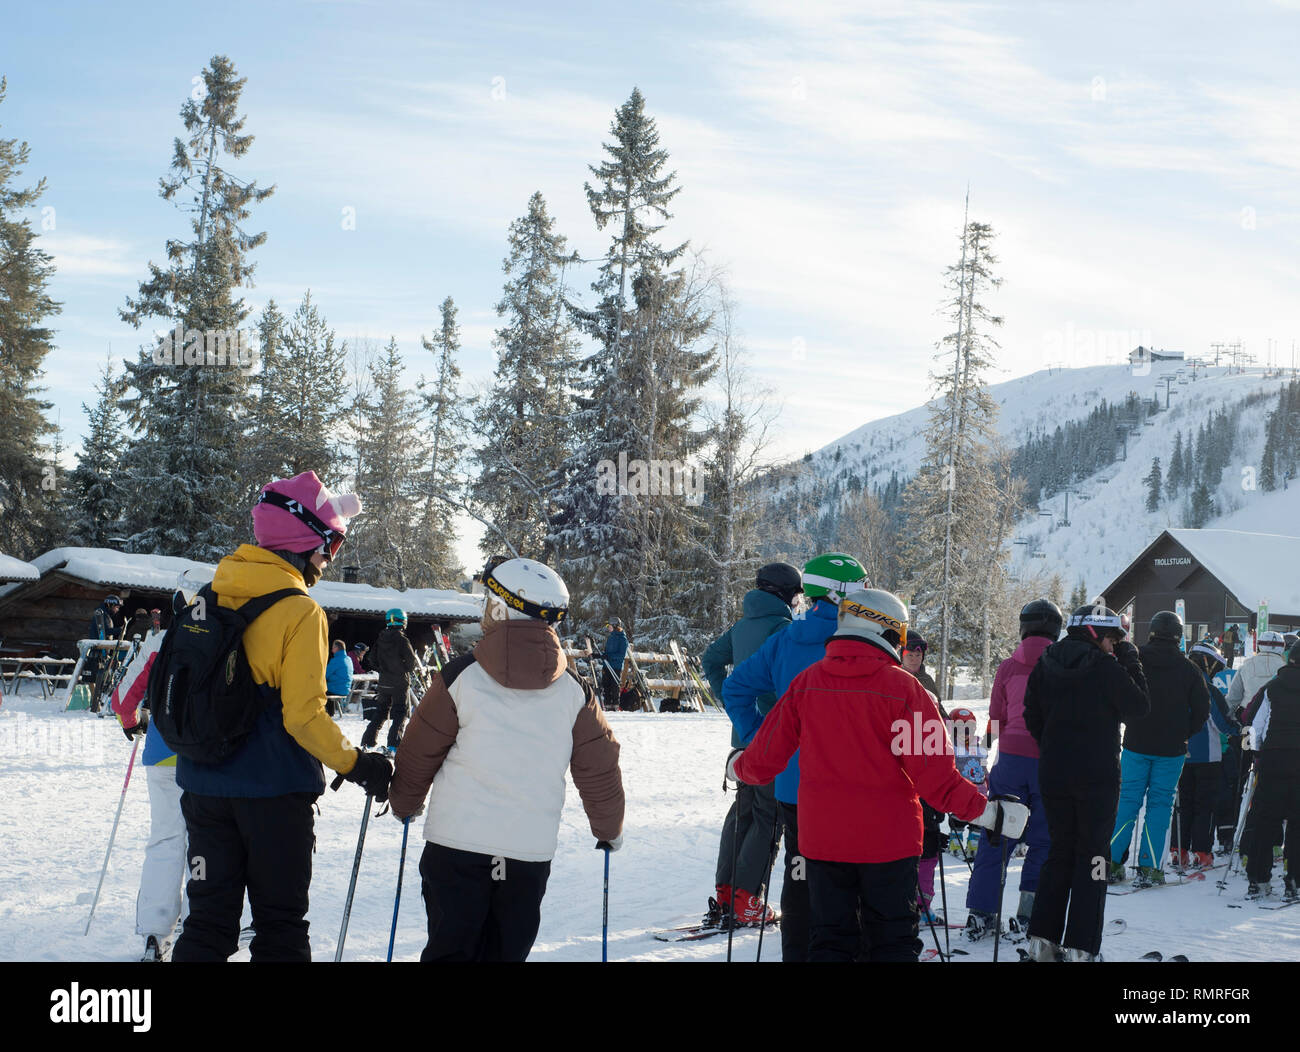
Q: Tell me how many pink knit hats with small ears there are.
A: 1